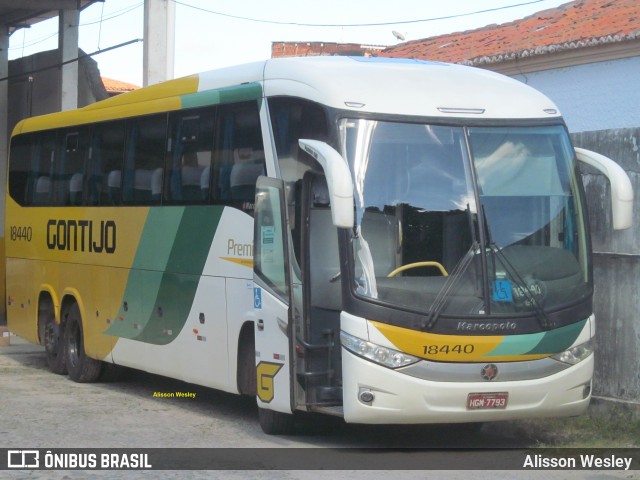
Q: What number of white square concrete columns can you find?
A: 3